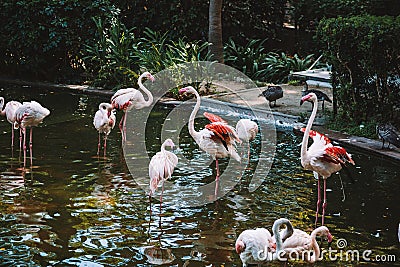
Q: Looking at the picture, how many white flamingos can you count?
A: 11